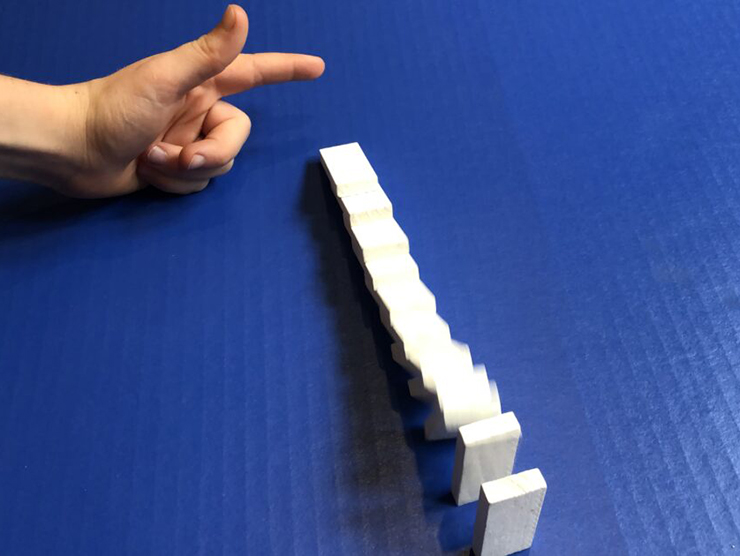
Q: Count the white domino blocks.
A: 11